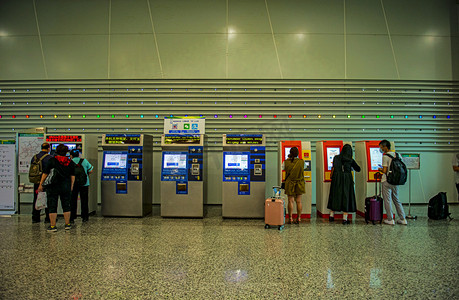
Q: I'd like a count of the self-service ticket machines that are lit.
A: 7